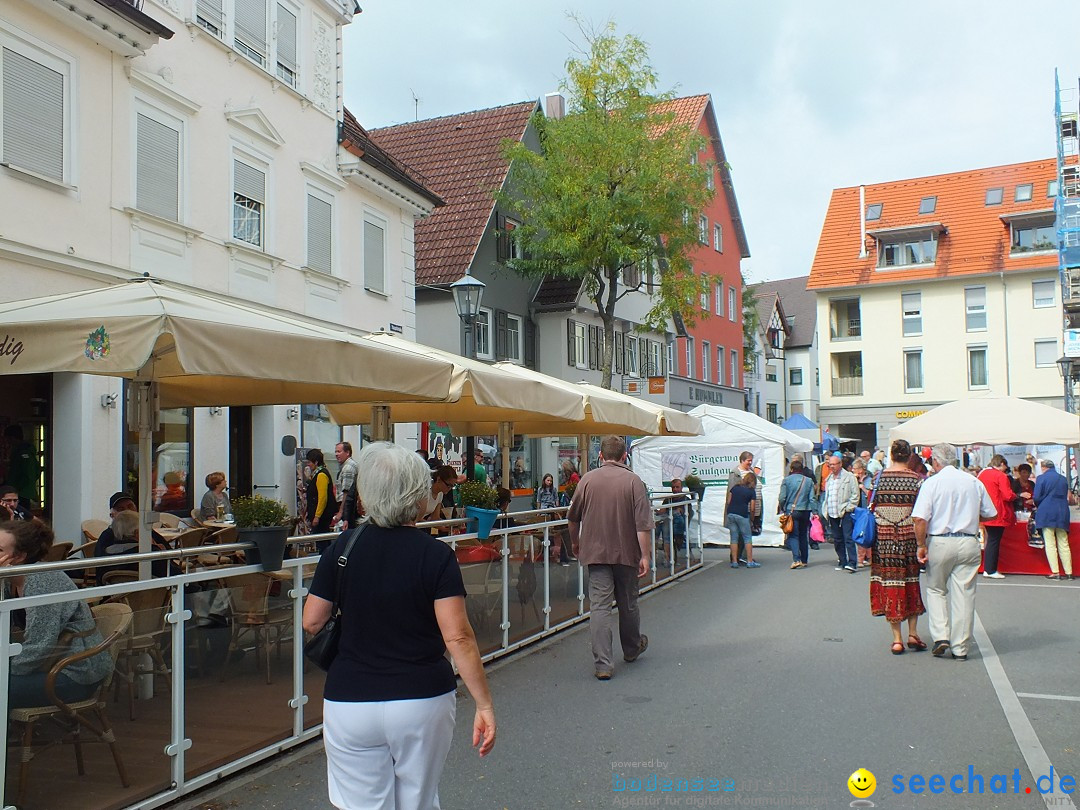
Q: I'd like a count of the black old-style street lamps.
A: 2